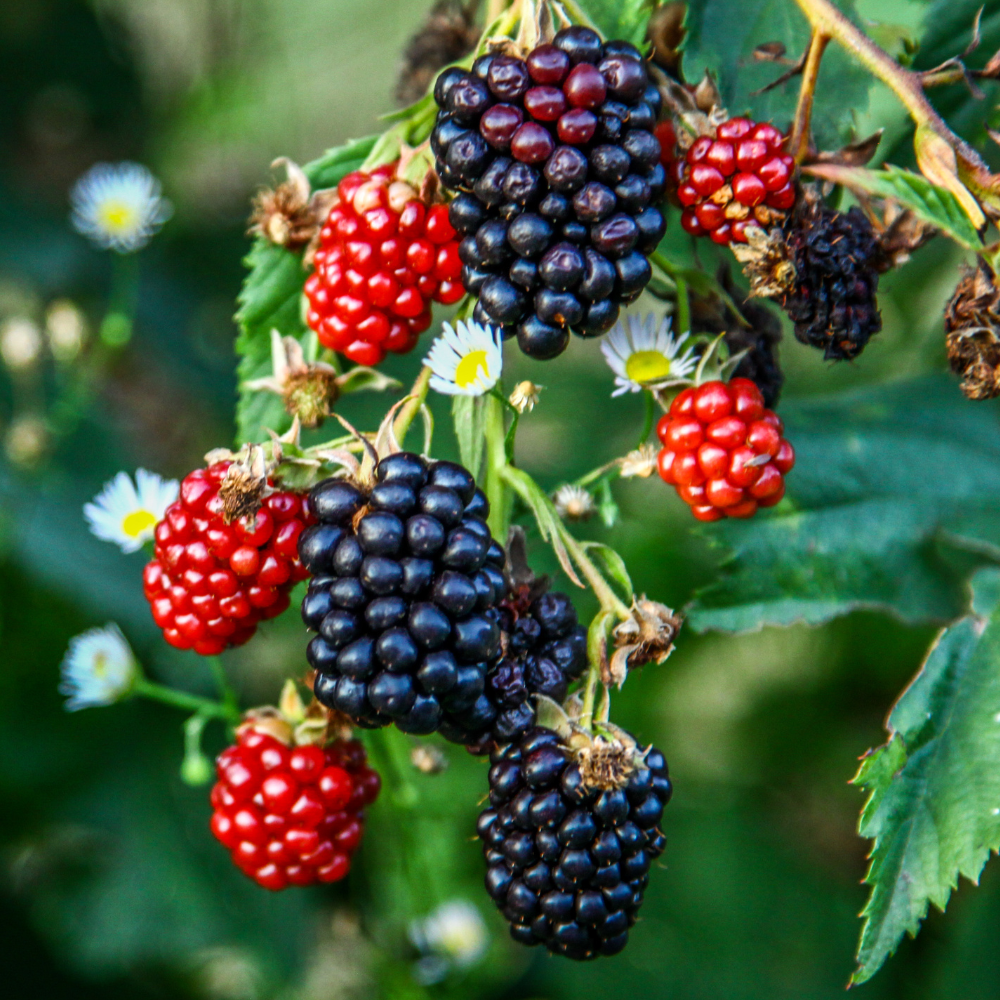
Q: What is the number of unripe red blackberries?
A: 5